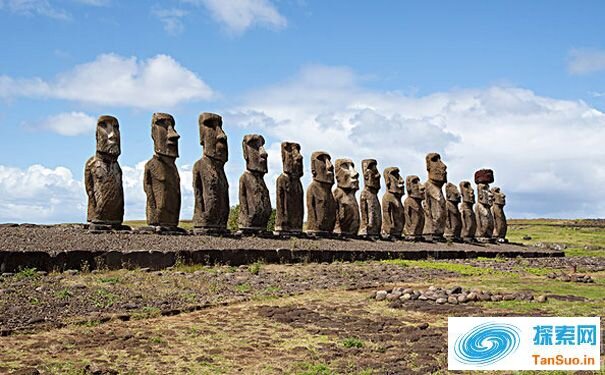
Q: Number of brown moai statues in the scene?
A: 15